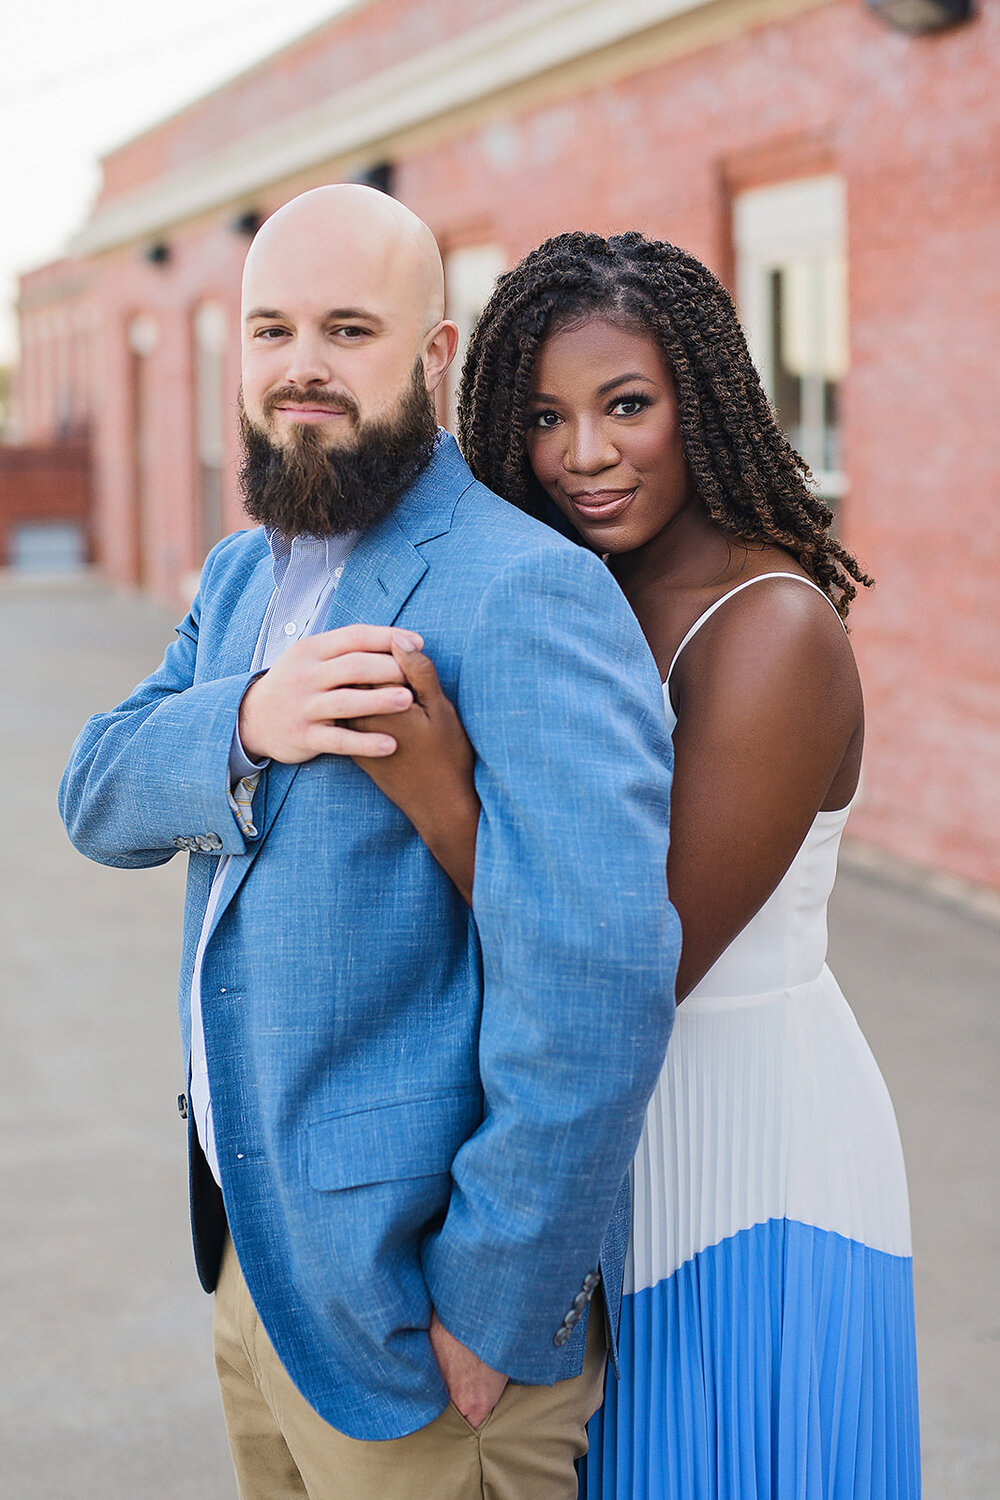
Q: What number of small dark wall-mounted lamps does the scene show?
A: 4